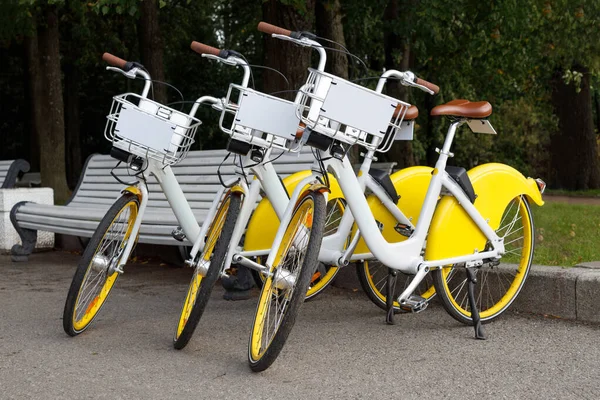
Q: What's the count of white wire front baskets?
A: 3